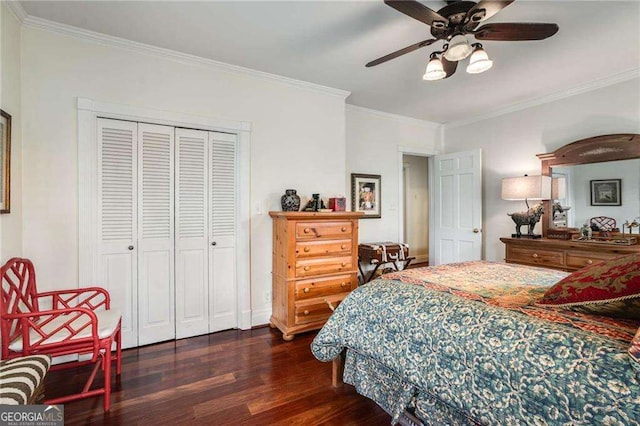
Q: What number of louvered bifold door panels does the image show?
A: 4